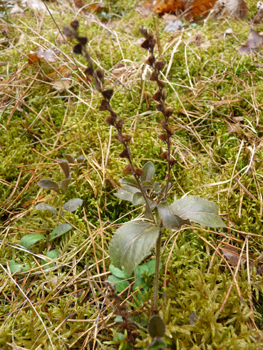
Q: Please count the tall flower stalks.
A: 2